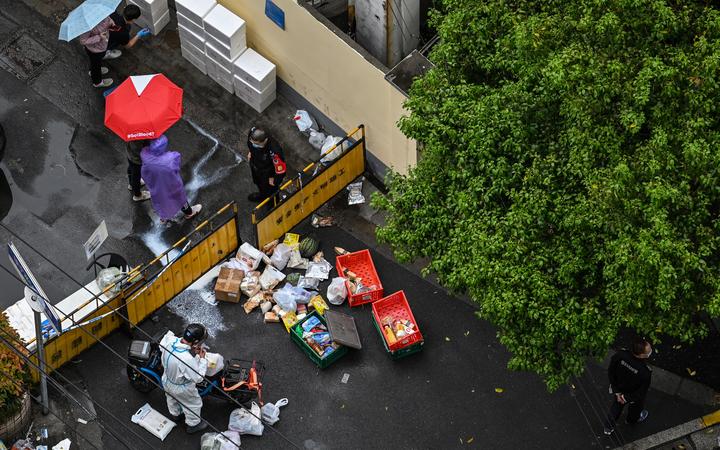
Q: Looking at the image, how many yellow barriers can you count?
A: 3